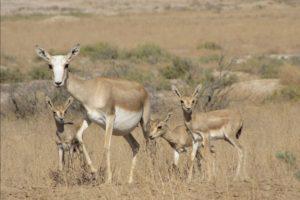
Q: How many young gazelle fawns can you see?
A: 3